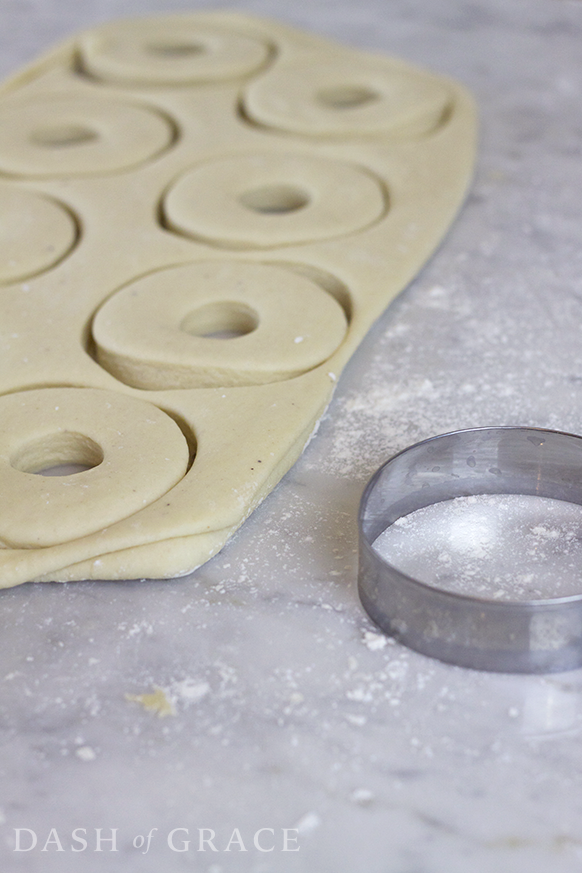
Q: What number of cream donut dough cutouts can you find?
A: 7